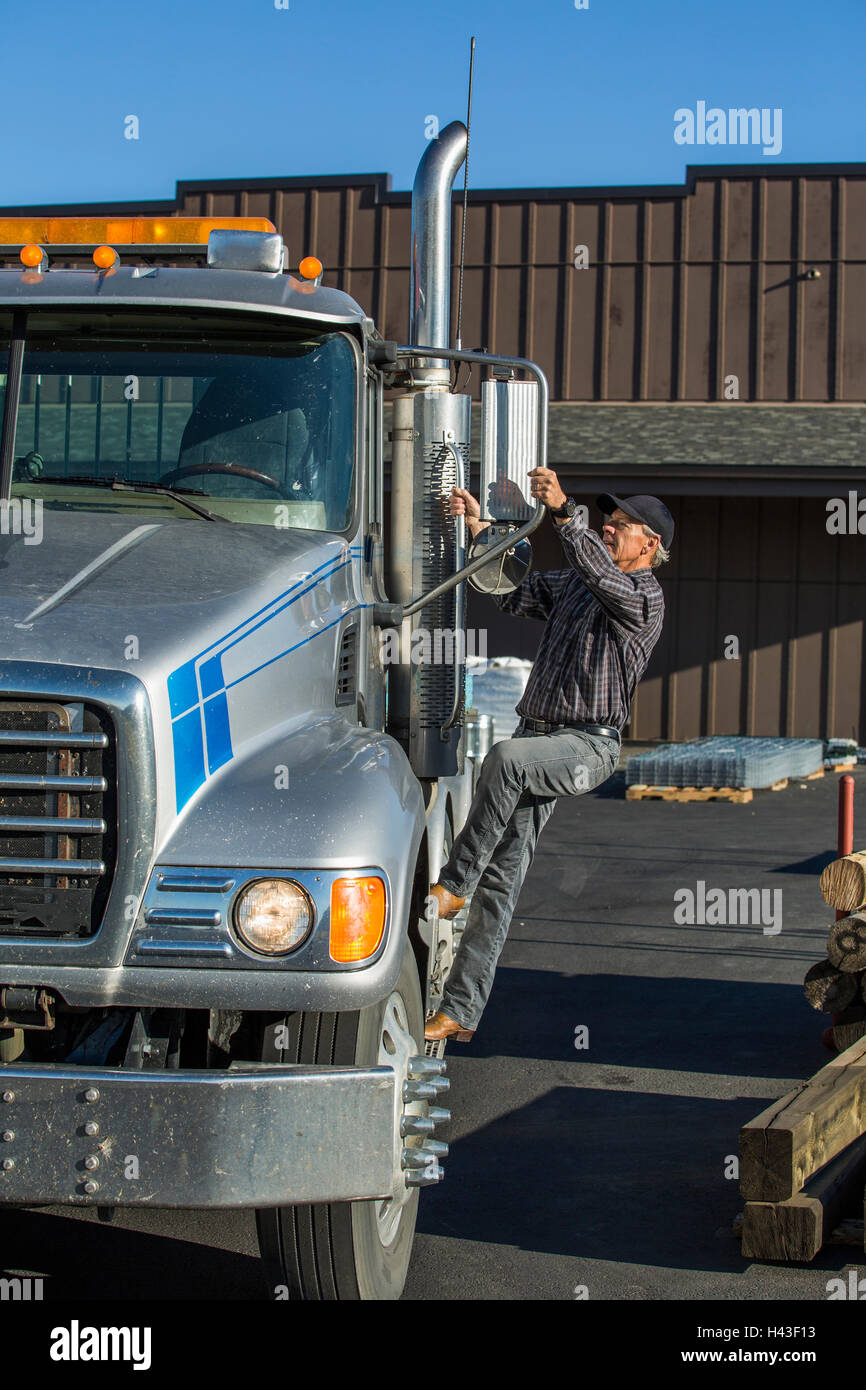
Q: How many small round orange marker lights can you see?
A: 3